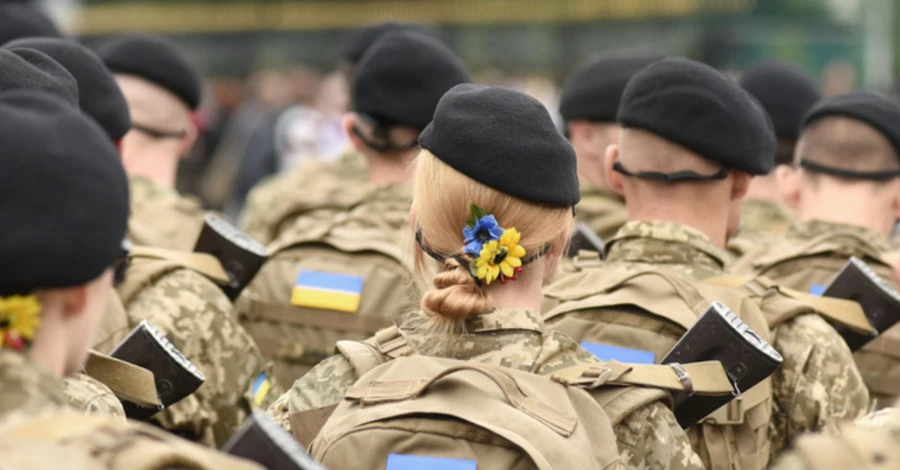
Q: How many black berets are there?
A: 12